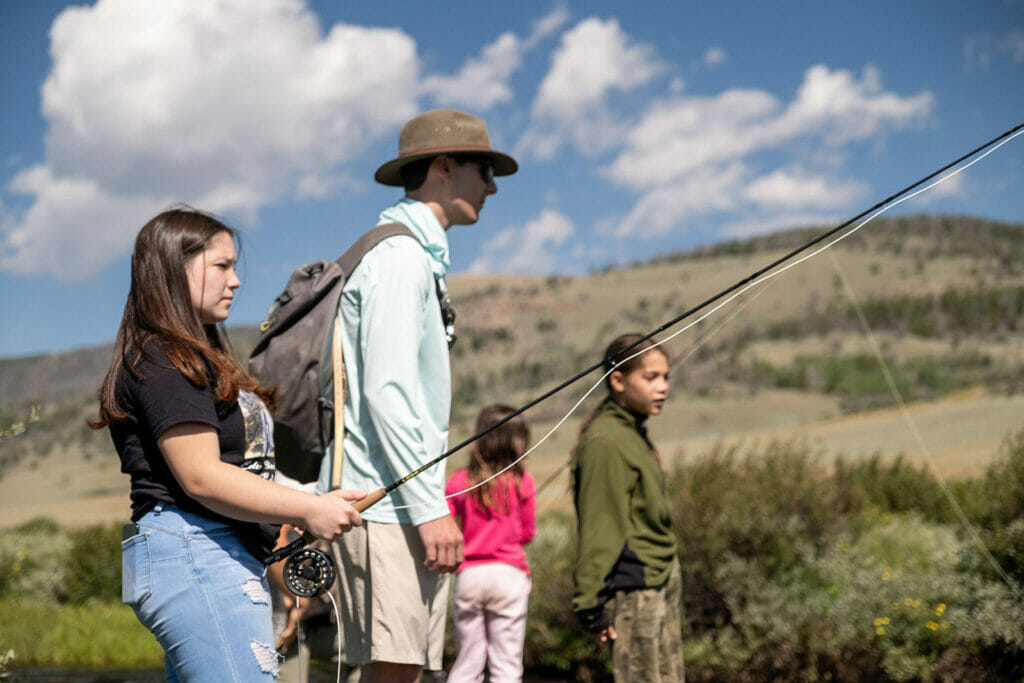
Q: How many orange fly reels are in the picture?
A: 0